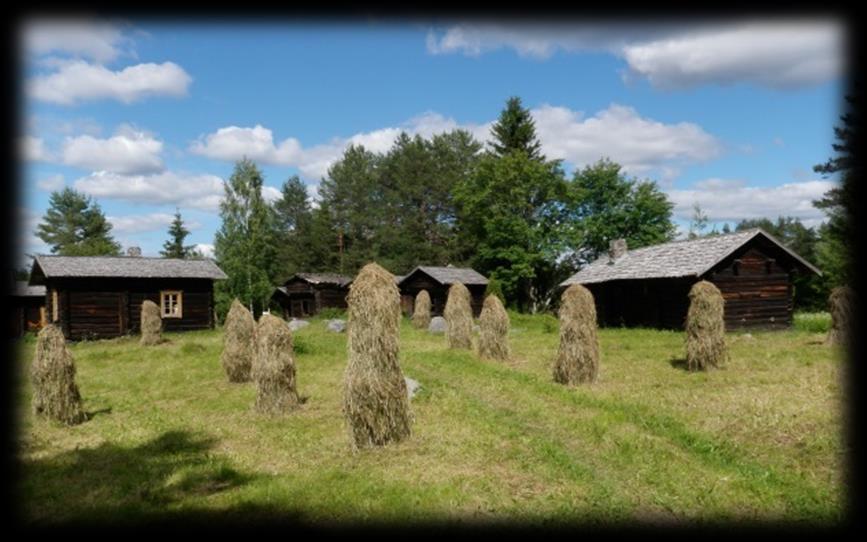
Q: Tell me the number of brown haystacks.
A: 11